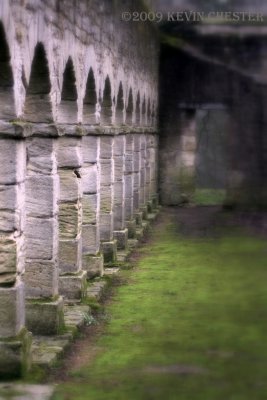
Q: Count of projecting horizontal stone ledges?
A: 1